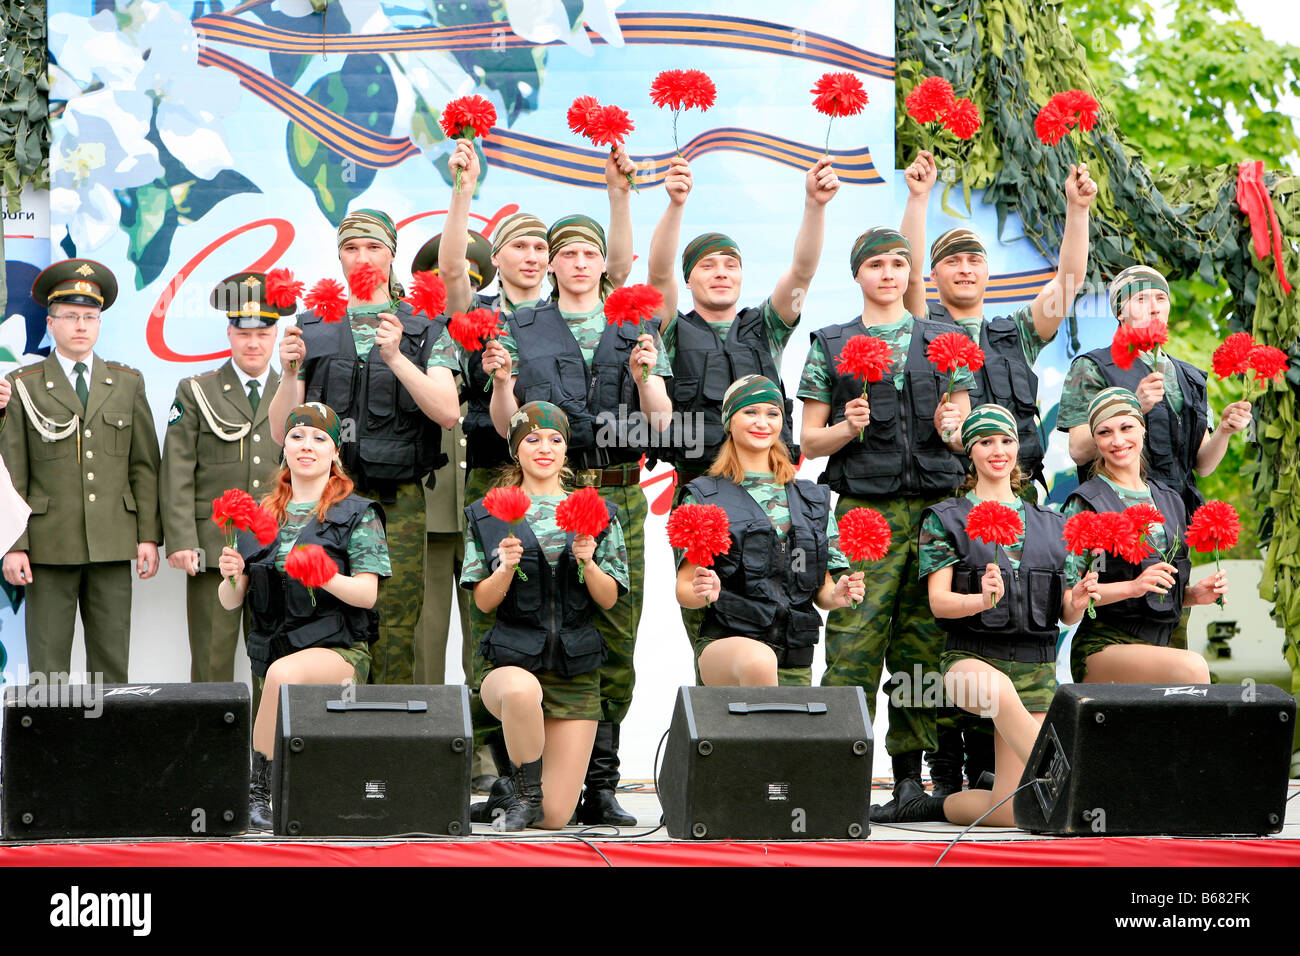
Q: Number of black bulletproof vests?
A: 12